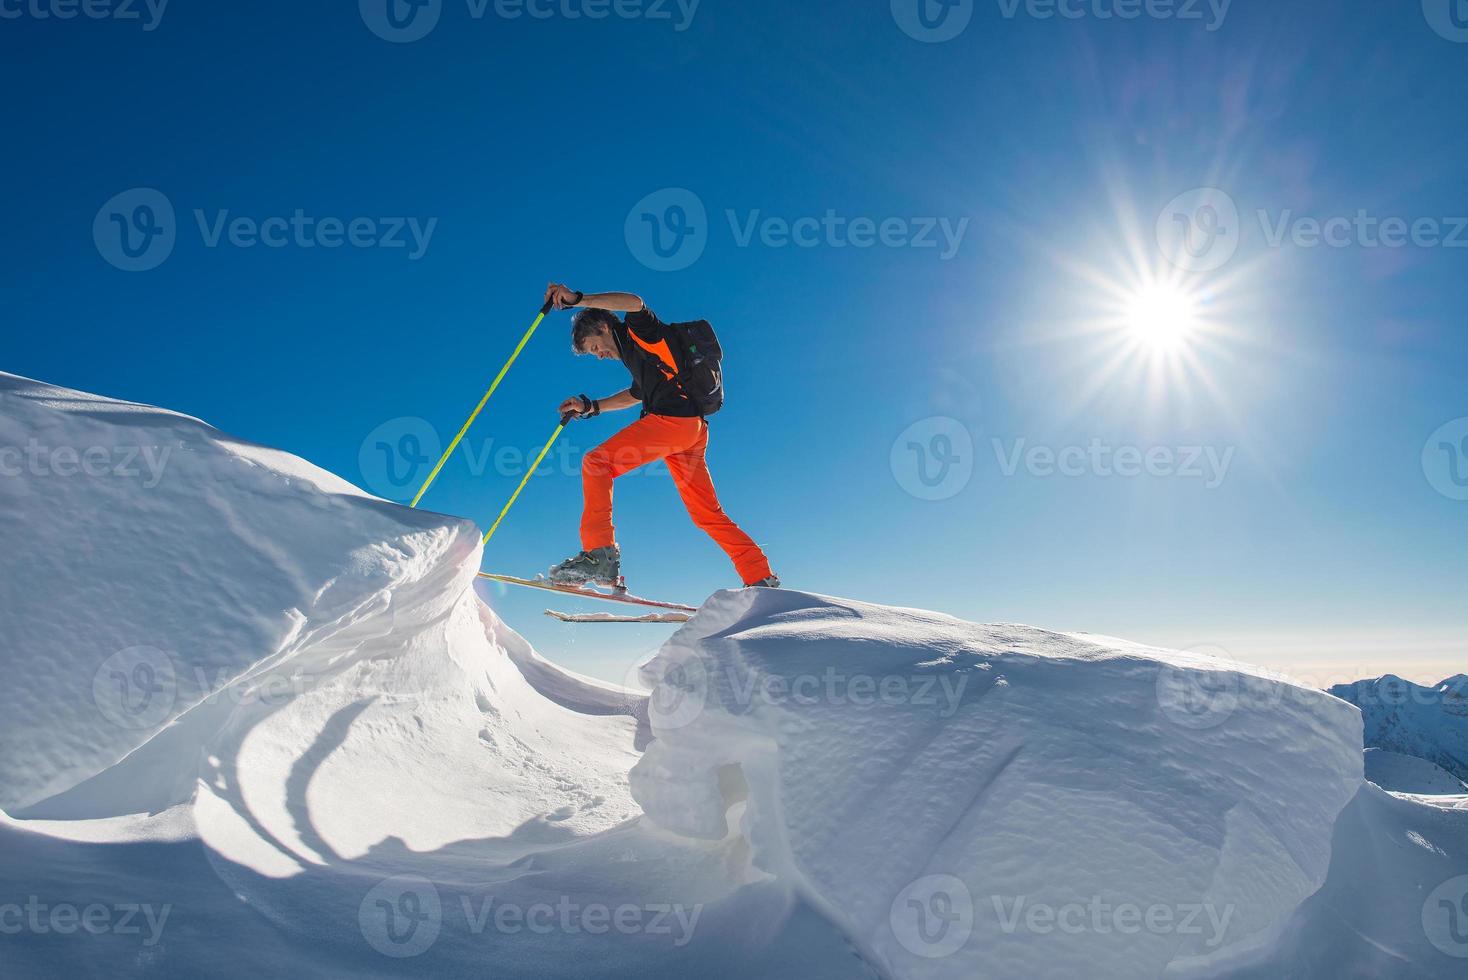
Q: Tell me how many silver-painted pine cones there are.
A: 0